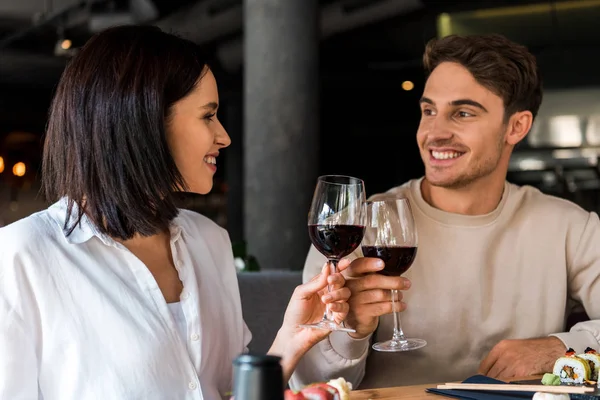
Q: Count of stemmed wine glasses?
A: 2